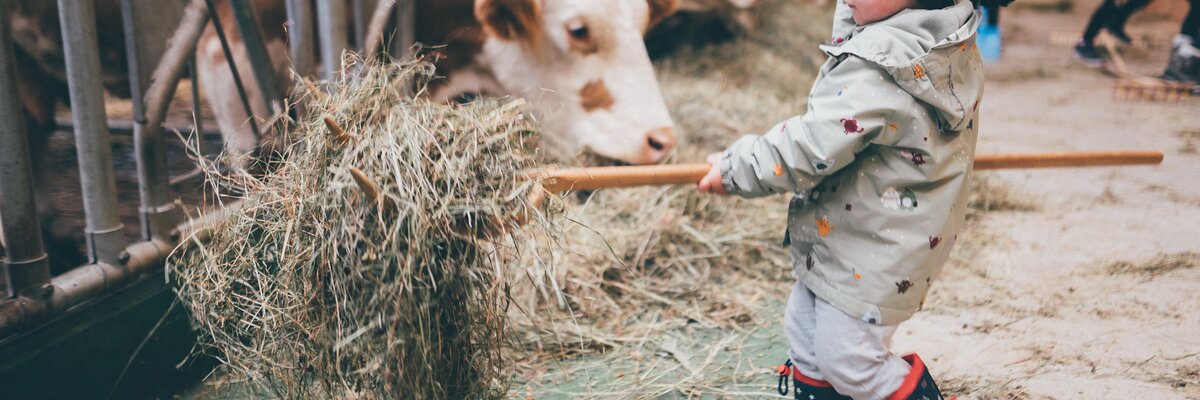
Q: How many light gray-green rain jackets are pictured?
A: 1